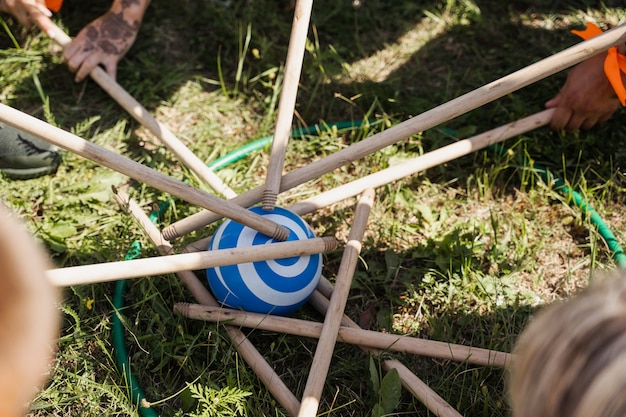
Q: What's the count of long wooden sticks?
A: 10